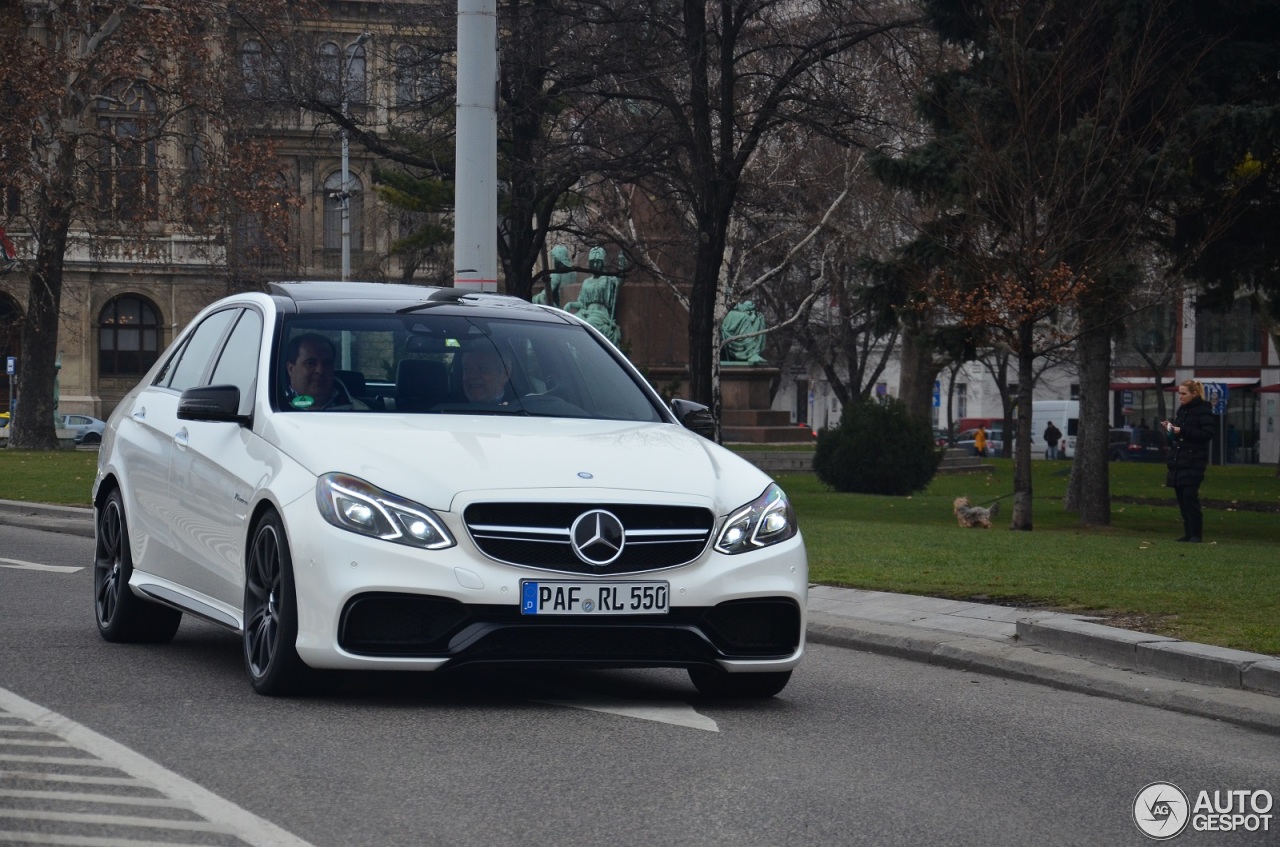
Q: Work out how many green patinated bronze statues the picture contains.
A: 3